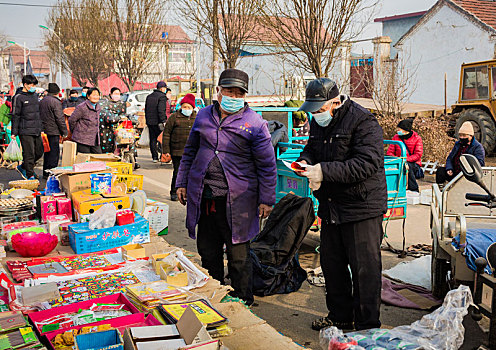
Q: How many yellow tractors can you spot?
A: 1